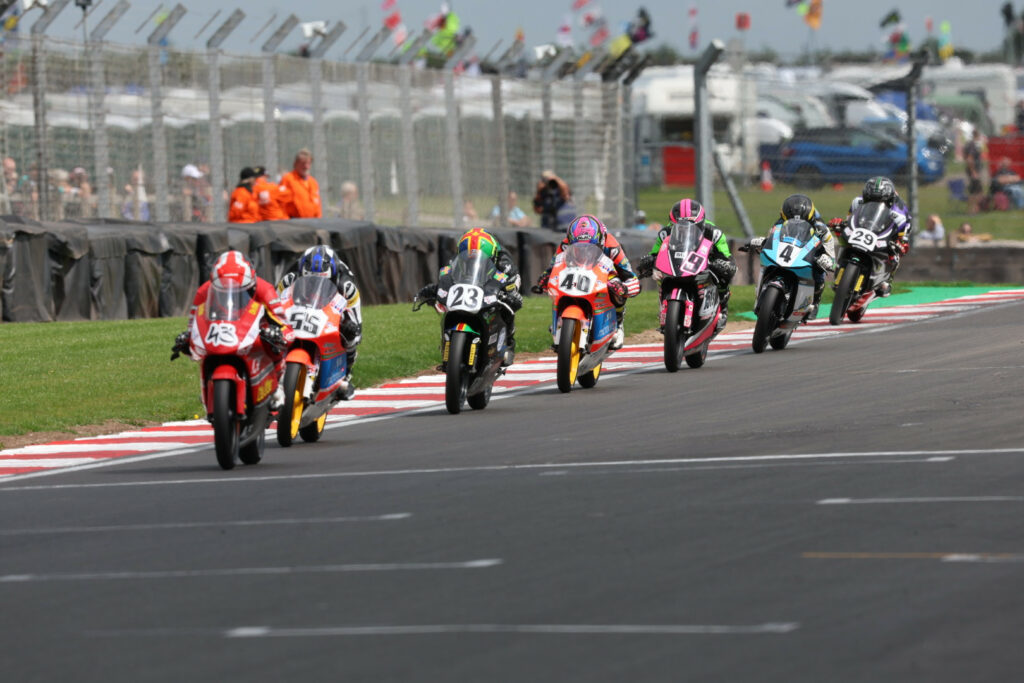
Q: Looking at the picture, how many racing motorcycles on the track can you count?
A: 7